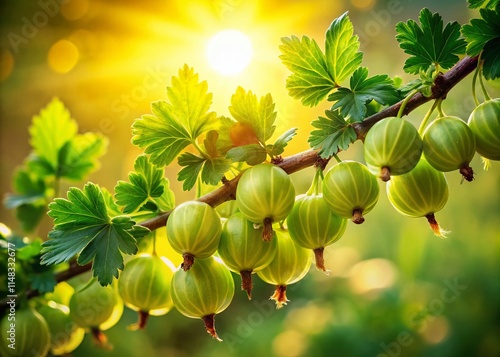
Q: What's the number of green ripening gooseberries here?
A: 15